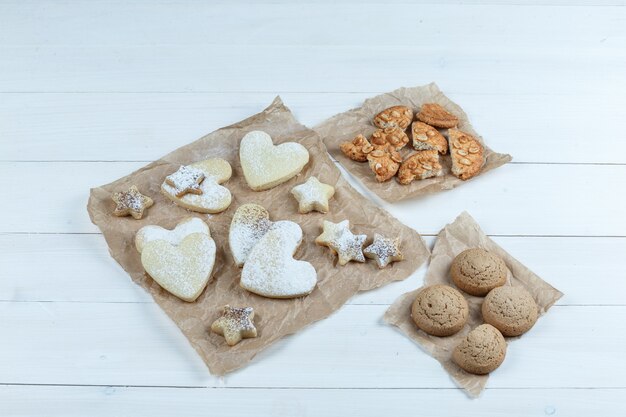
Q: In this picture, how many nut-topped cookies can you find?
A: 8